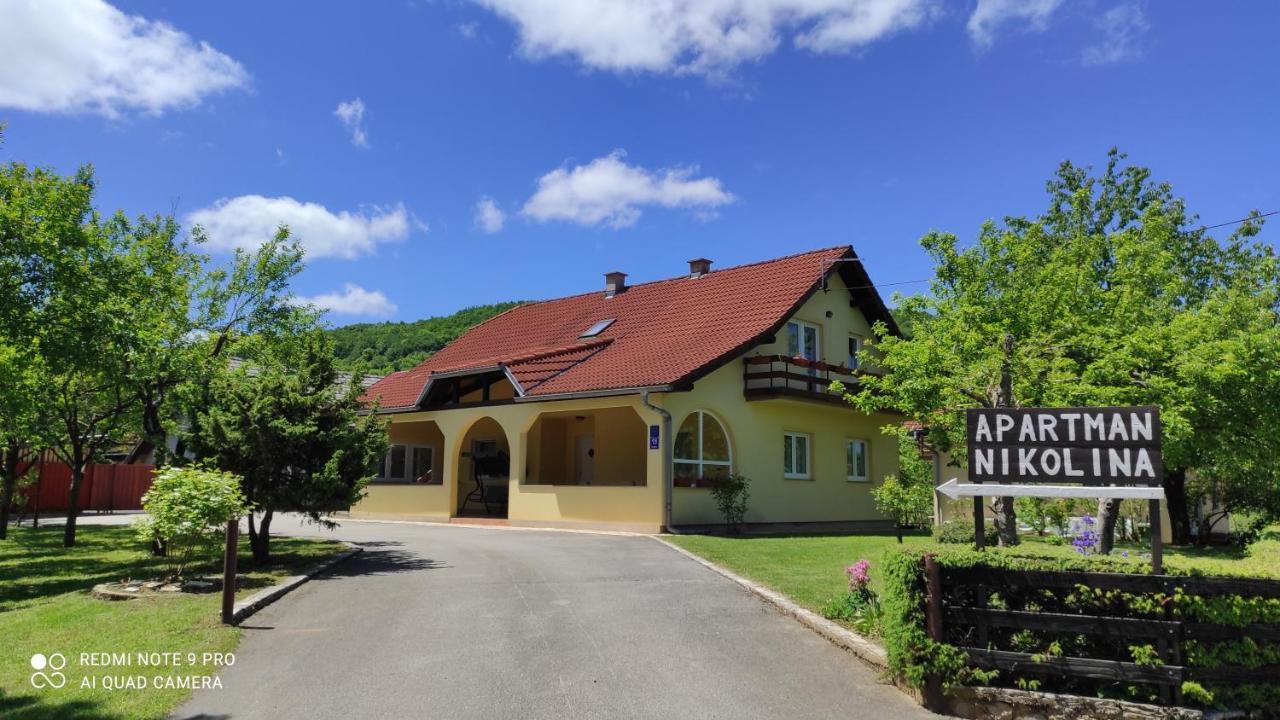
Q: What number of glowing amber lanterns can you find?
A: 0